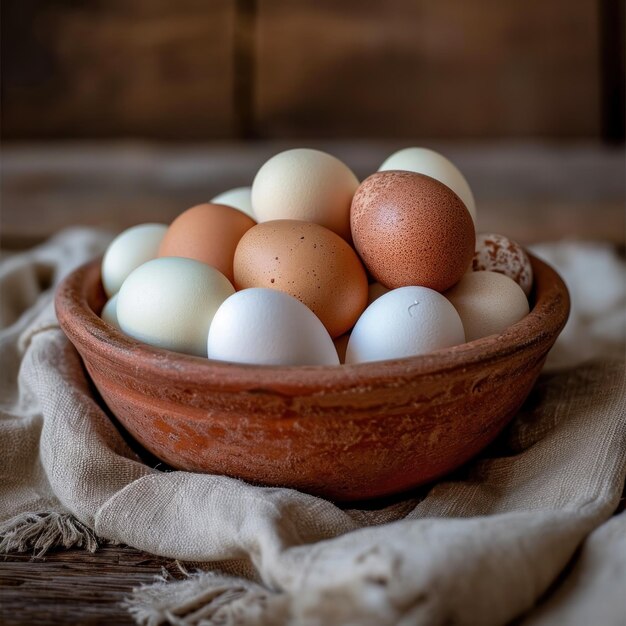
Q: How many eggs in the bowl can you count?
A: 13